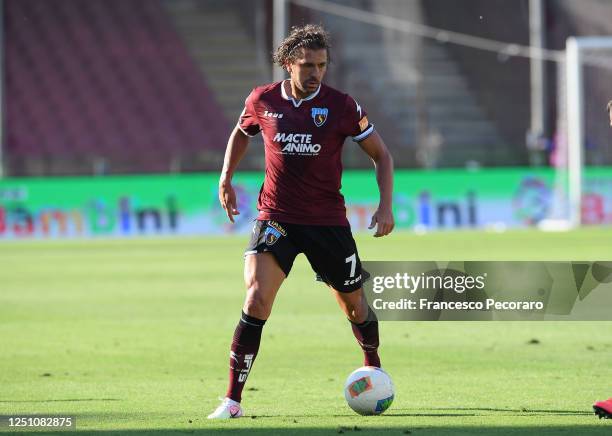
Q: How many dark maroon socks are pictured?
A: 2